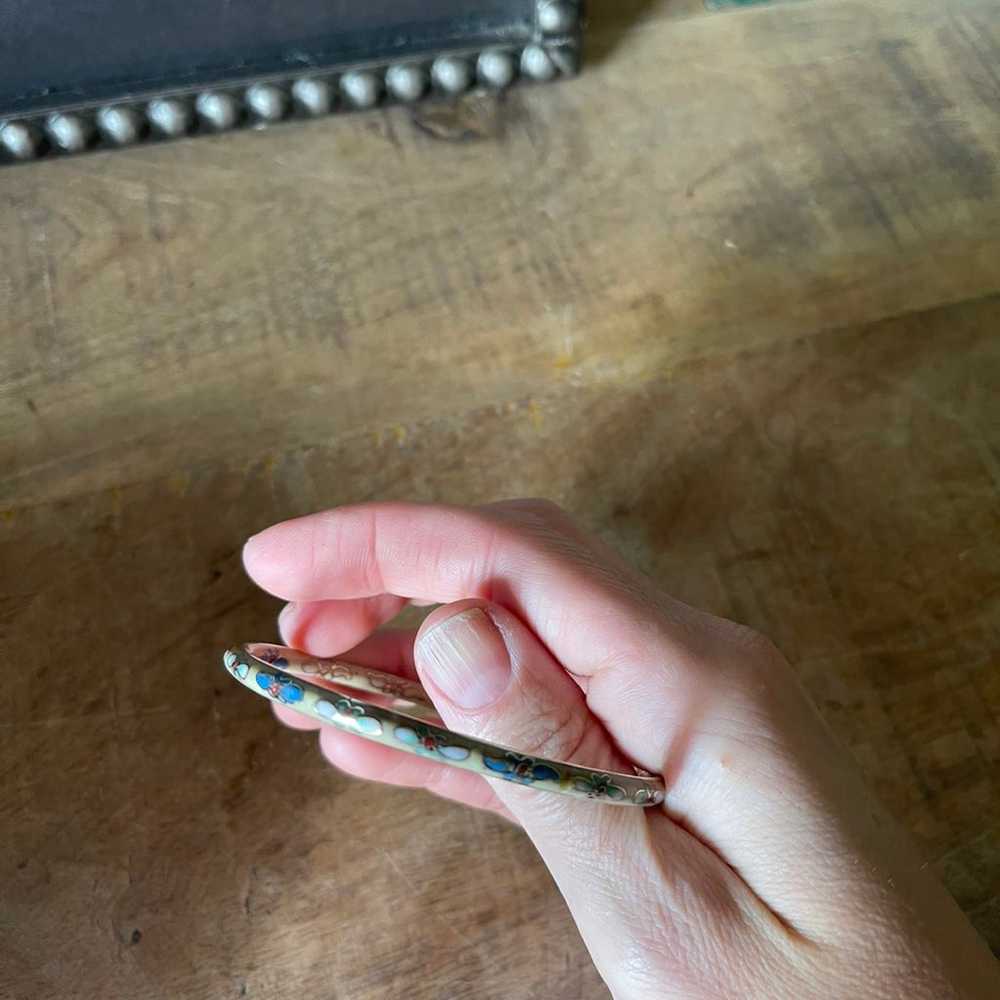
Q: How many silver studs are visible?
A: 13